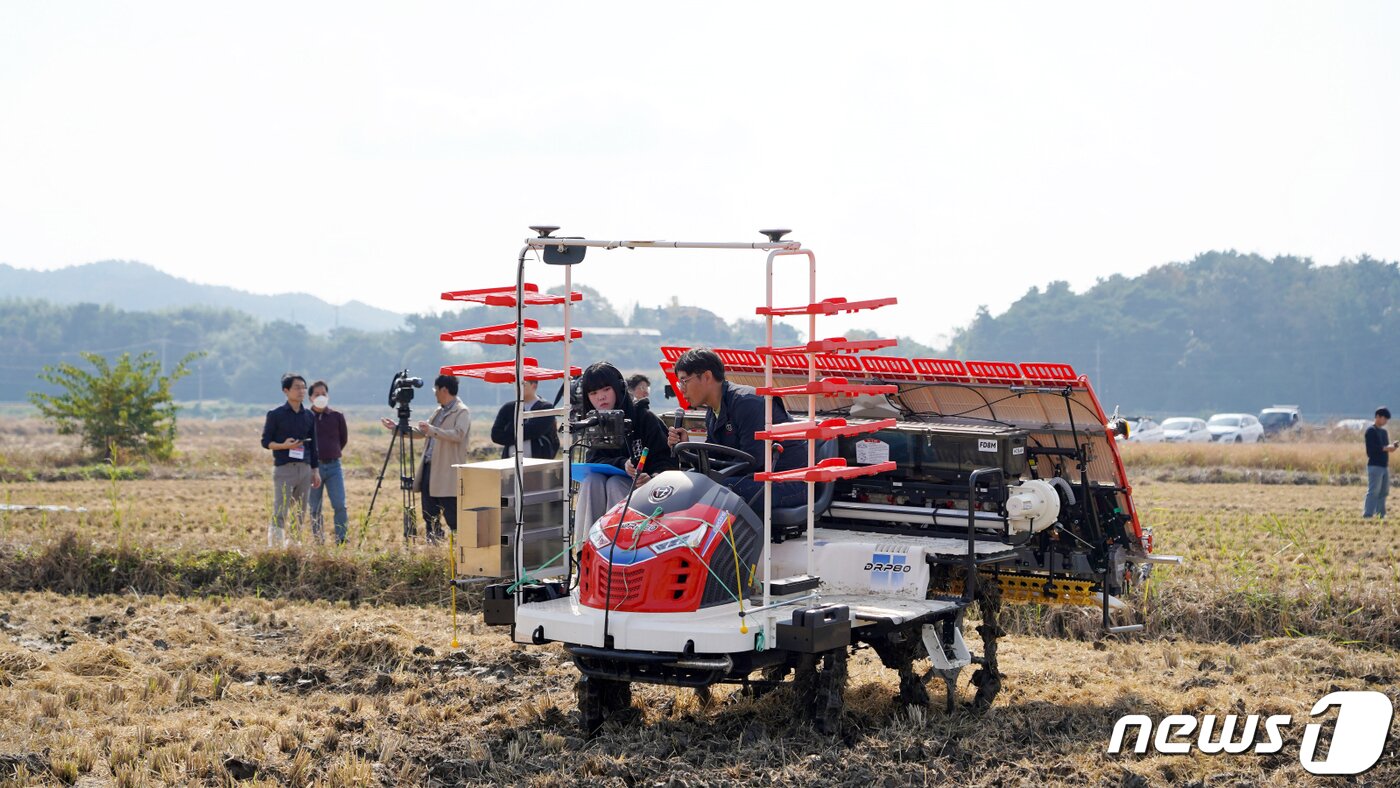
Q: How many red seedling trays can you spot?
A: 8